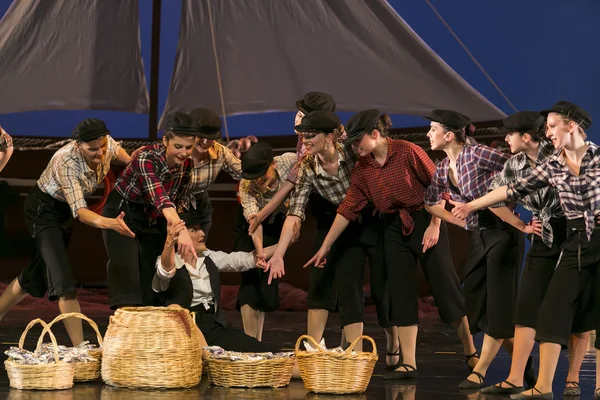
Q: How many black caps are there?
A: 11